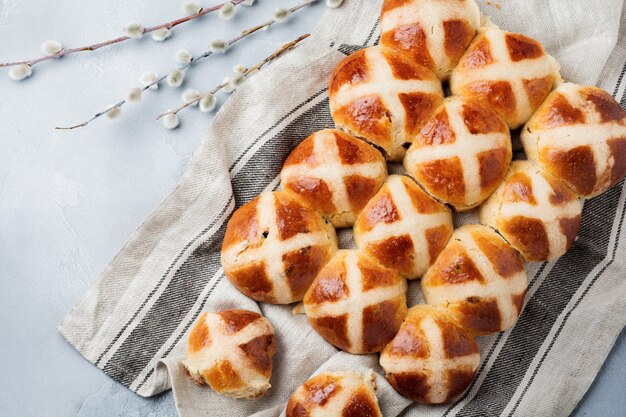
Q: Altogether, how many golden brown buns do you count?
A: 14